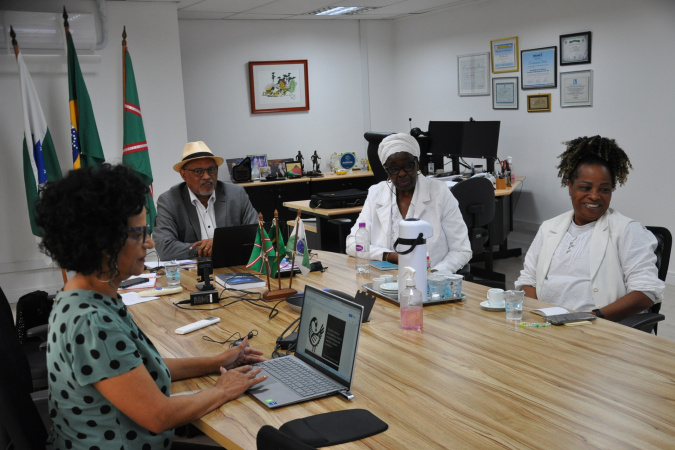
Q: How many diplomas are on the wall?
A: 7